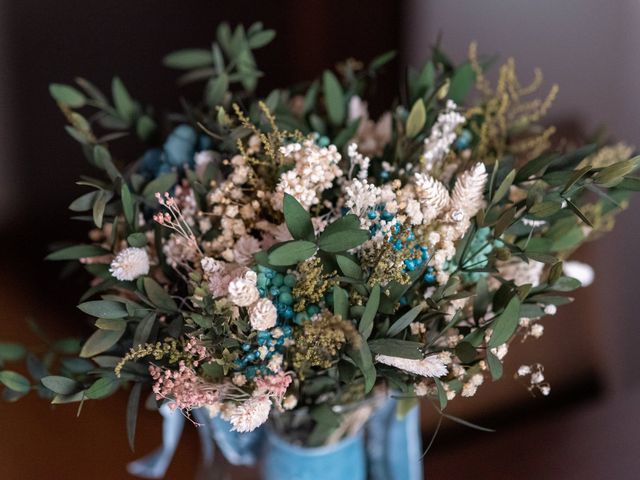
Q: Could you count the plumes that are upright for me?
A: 2